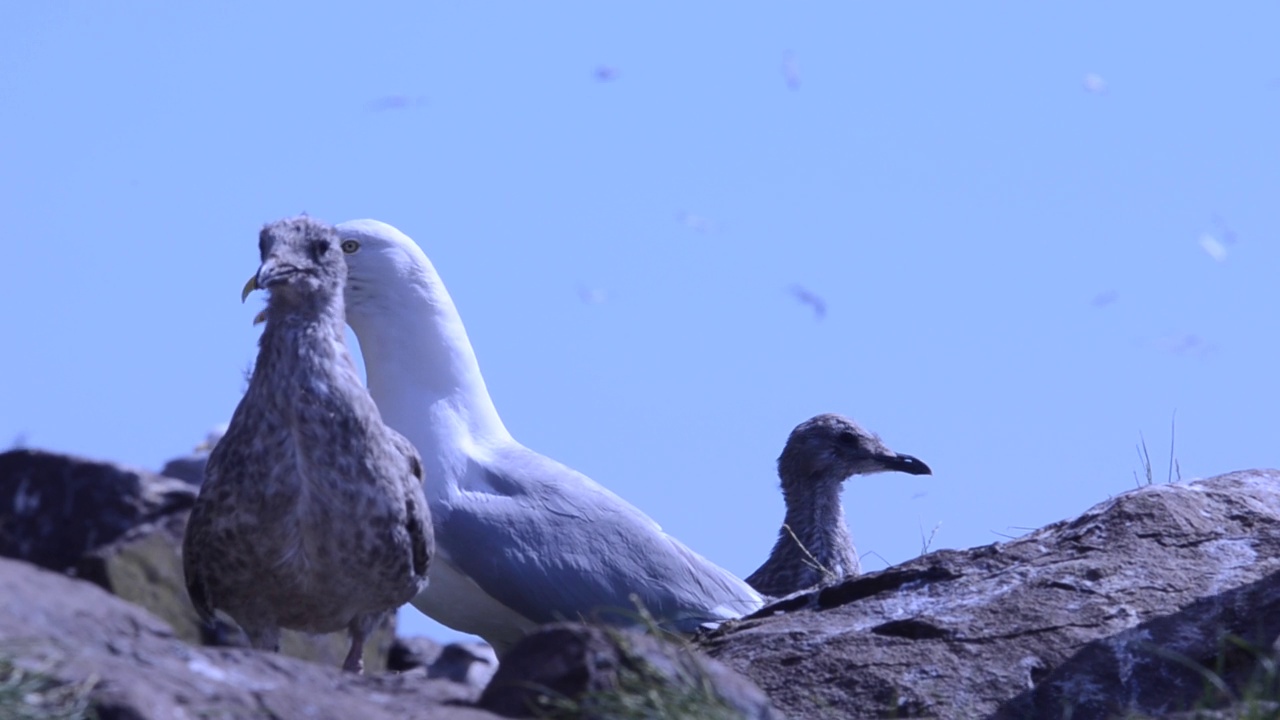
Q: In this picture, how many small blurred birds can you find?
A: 10